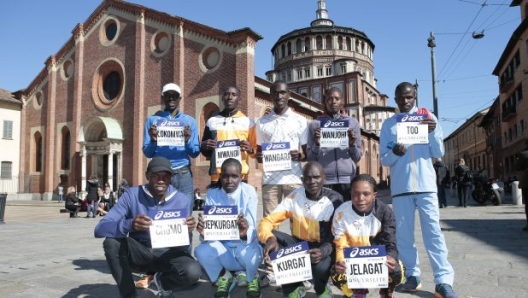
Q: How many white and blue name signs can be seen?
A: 9